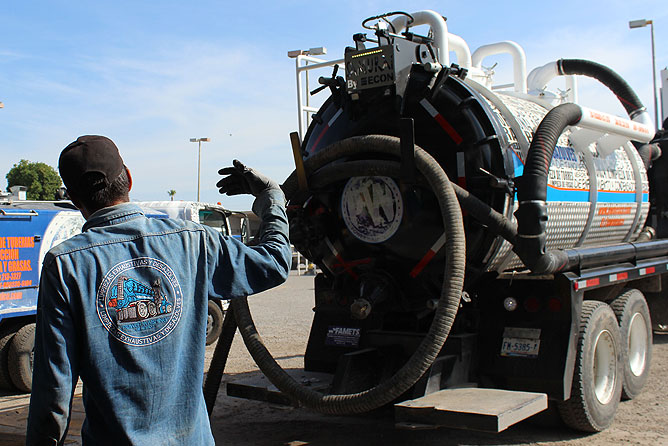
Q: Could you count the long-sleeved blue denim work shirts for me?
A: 1